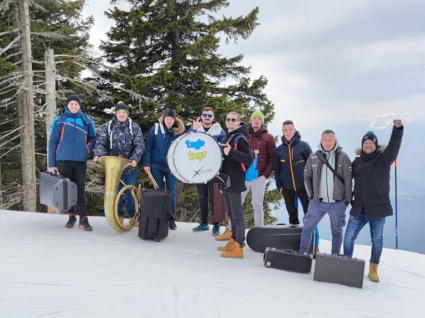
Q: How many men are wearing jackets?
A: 9